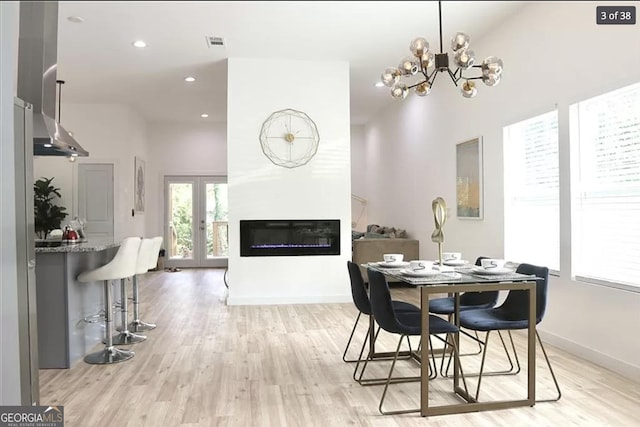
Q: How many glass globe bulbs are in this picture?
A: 11